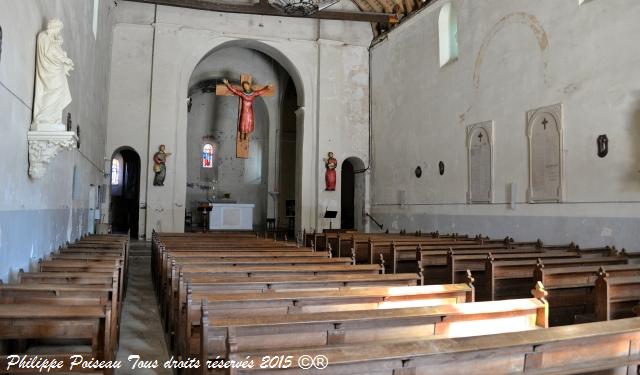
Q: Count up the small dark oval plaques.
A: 3